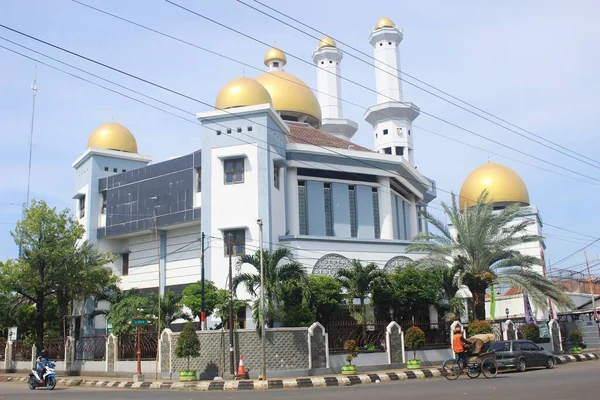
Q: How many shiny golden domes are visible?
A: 7